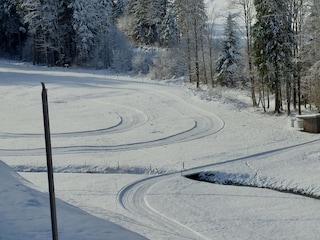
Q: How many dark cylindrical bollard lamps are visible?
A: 0